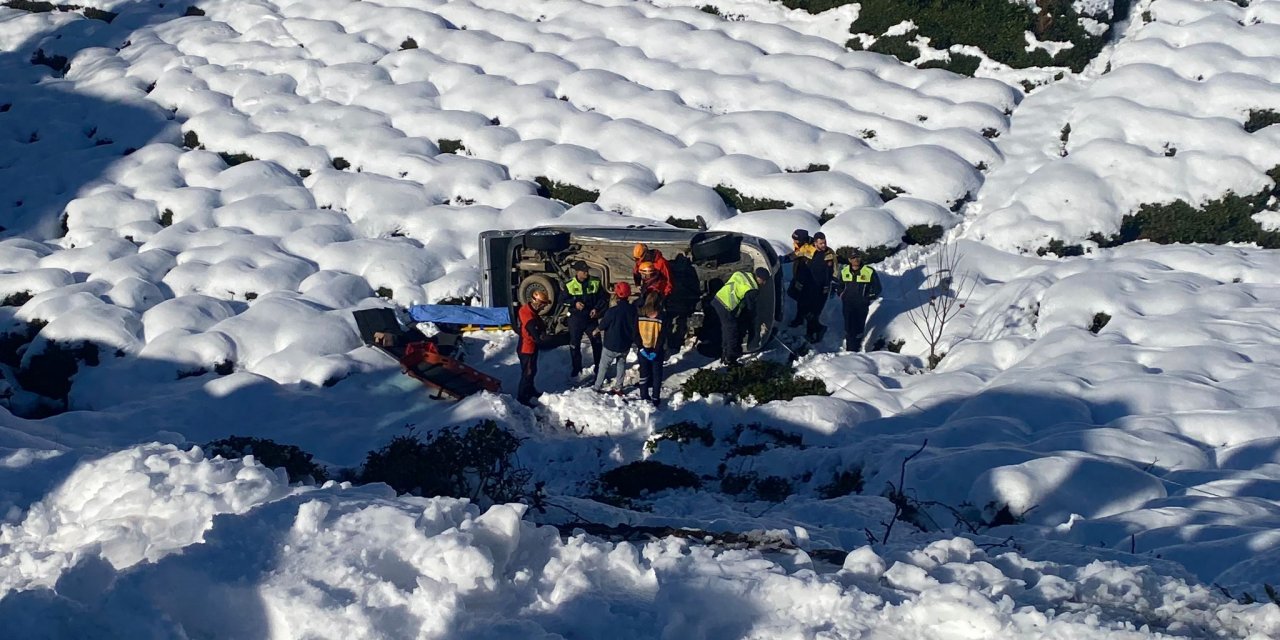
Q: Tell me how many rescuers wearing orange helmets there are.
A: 3